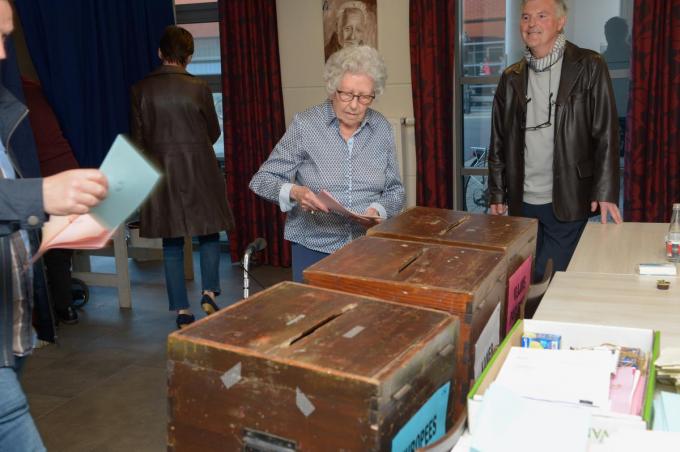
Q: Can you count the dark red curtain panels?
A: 3